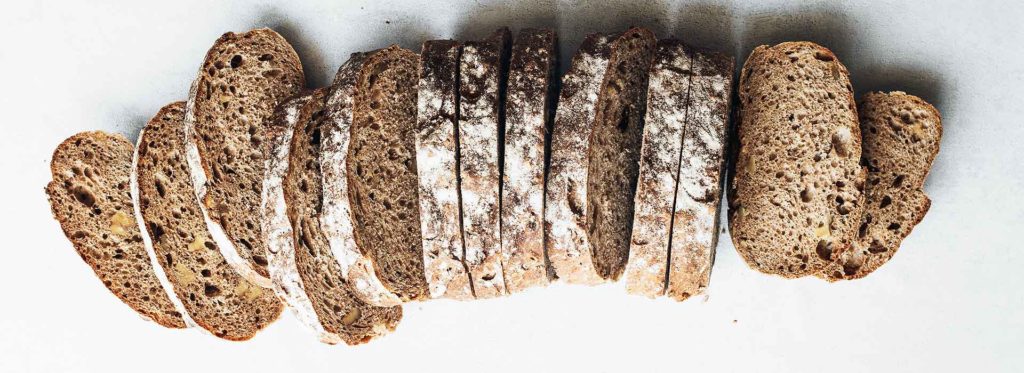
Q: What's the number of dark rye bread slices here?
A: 13